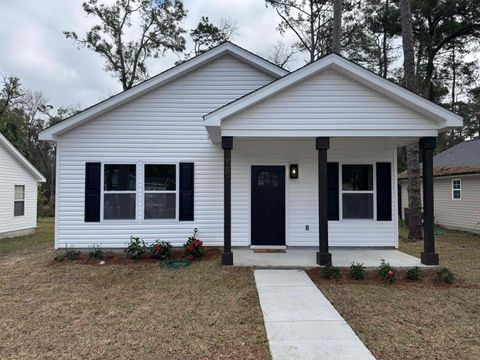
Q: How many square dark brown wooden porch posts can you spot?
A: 3